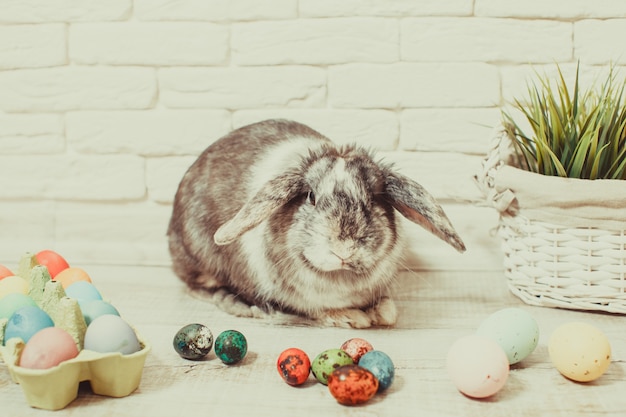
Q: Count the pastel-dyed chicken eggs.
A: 13